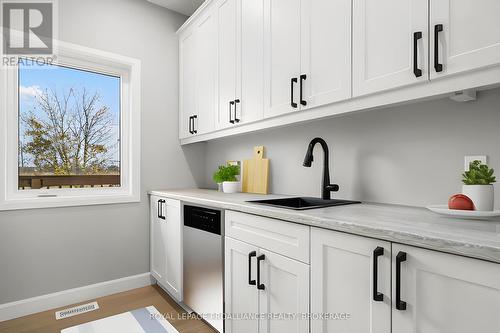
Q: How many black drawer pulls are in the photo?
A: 14